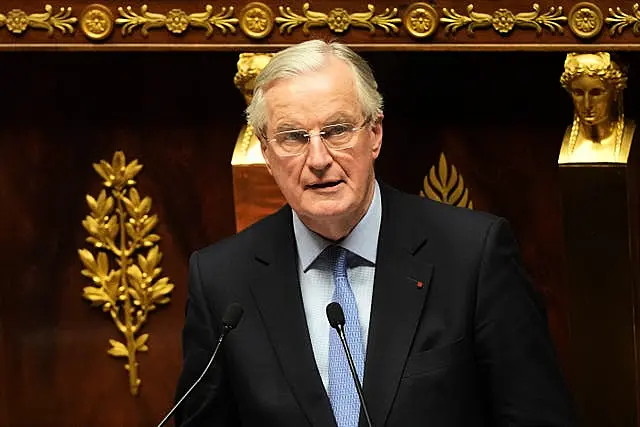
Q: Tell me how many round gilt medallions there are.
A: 4